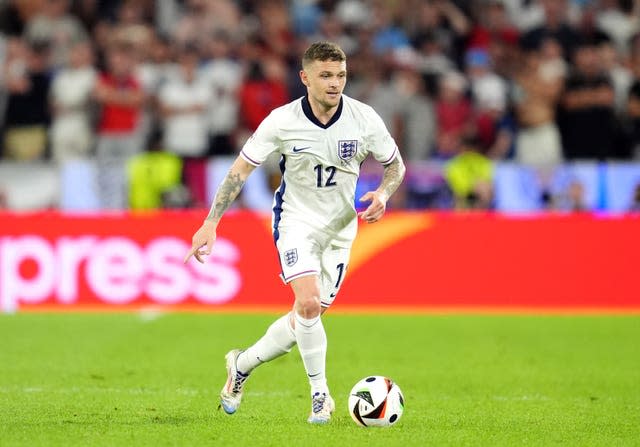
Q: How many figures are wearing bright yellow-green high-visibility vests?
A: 2